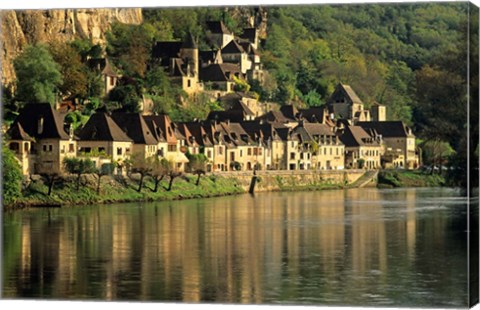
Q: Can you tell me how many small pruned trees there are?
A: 7